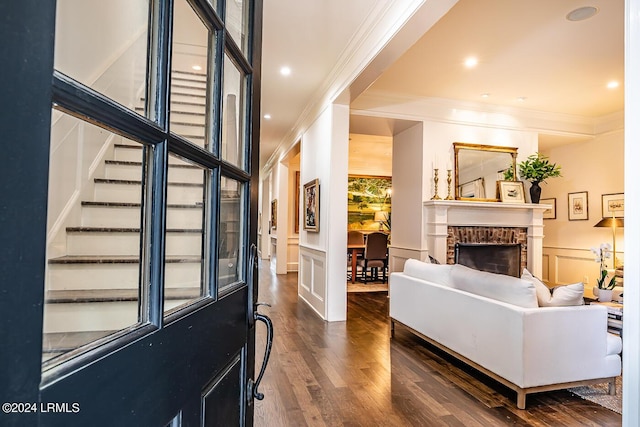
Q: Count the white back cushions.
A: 2